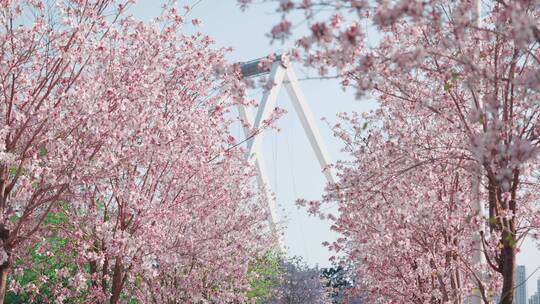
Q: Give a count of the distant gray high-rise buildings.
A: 2